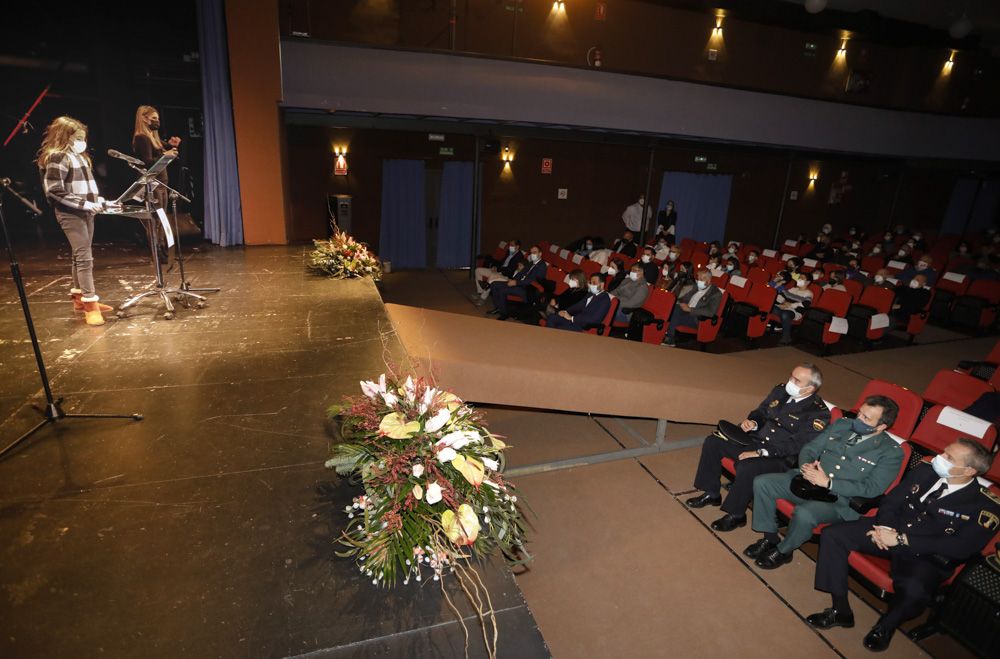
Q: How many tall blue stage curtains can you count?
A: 1